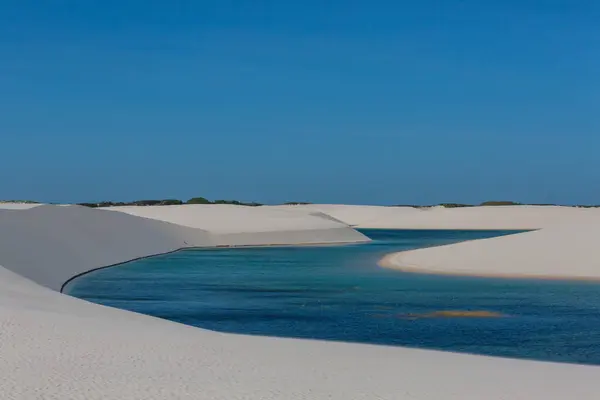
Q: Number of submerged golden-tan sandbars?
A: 1